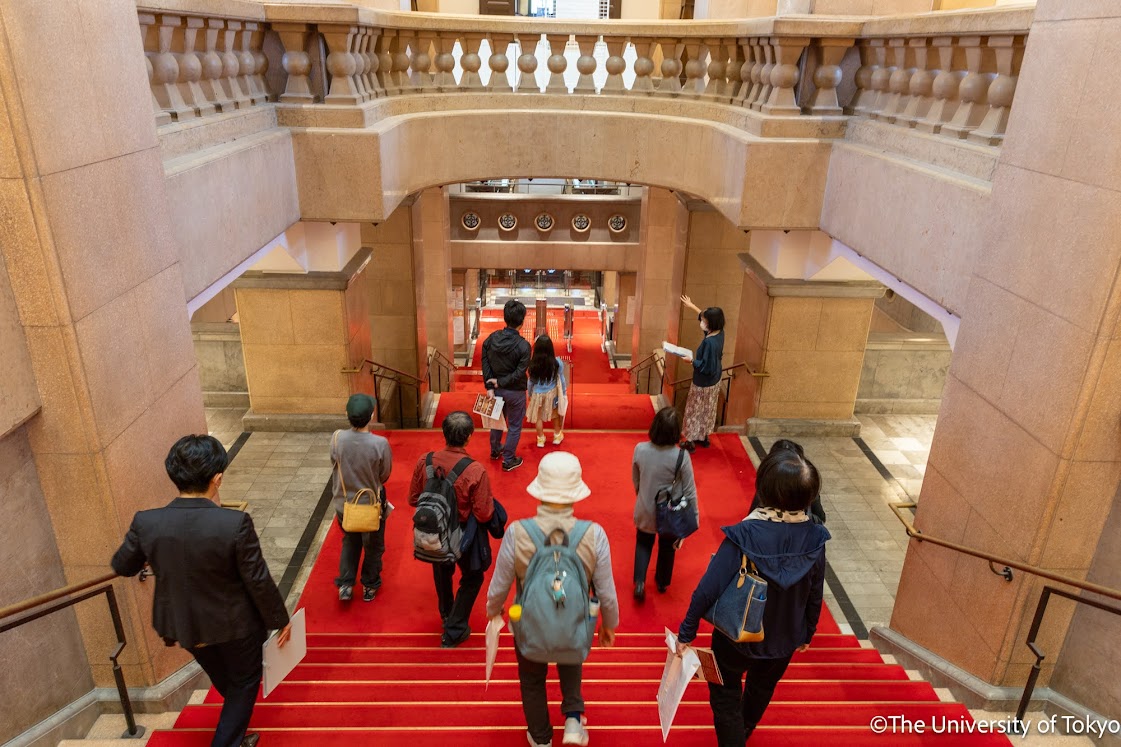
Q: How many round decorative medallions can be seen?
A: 5